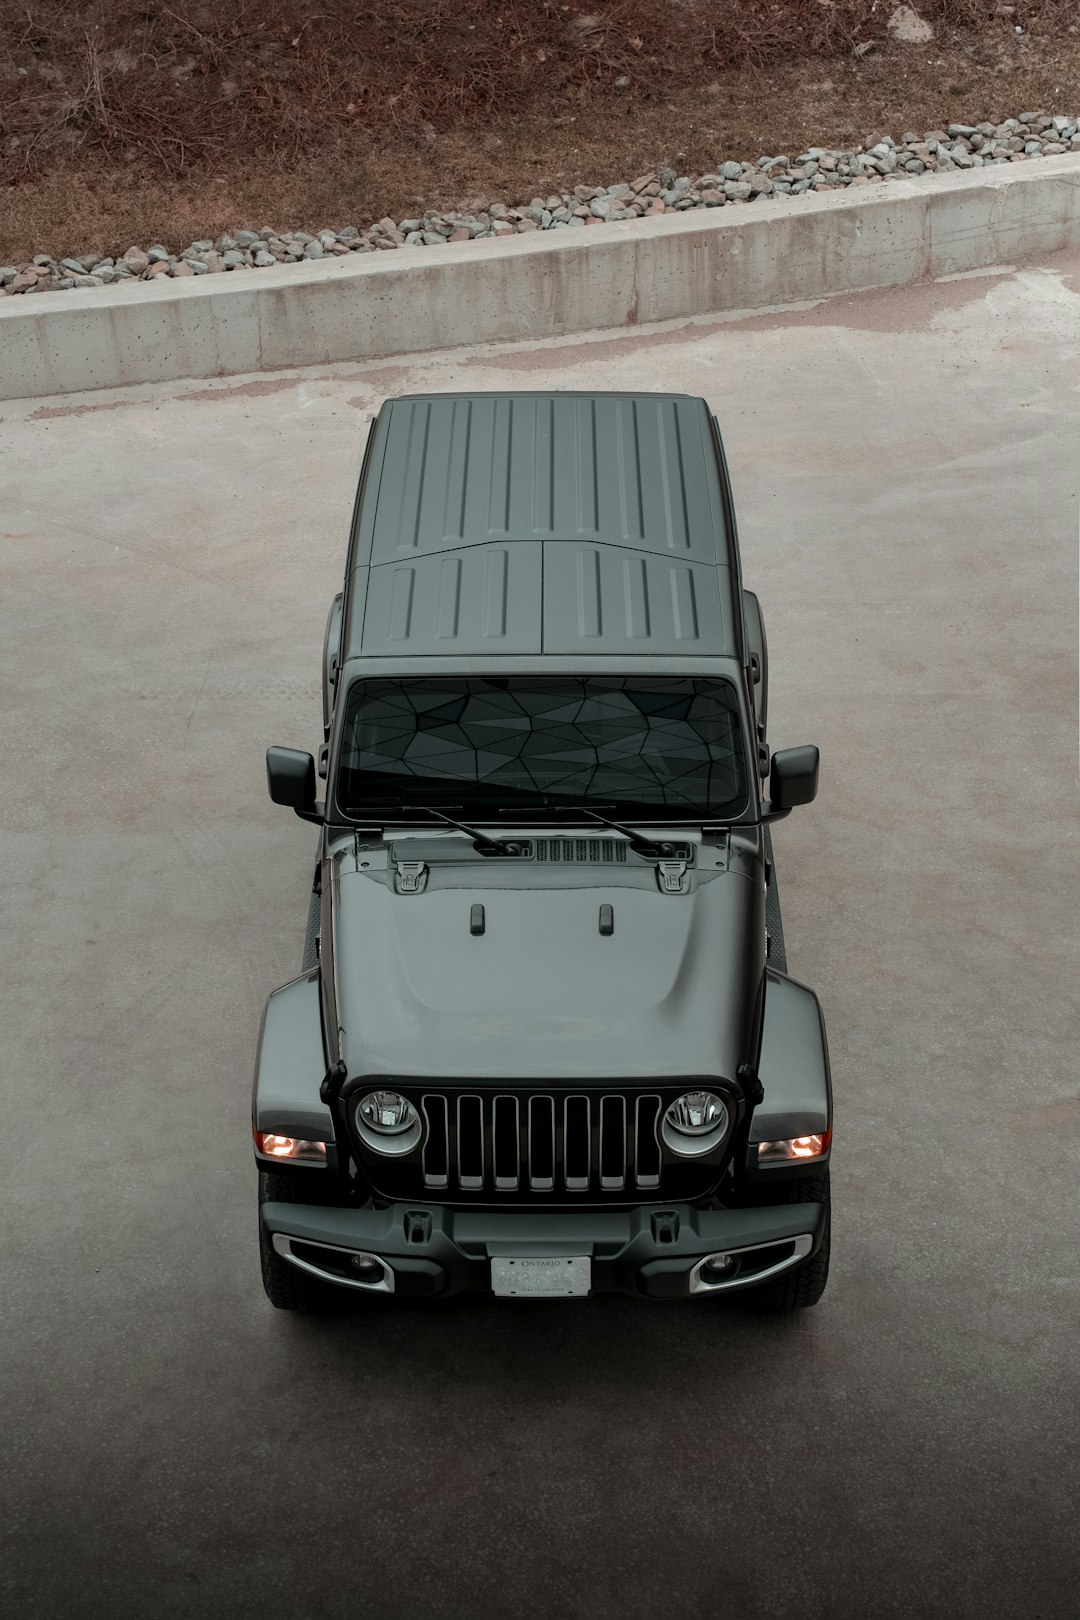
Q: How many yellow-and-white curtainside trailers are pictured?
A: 0